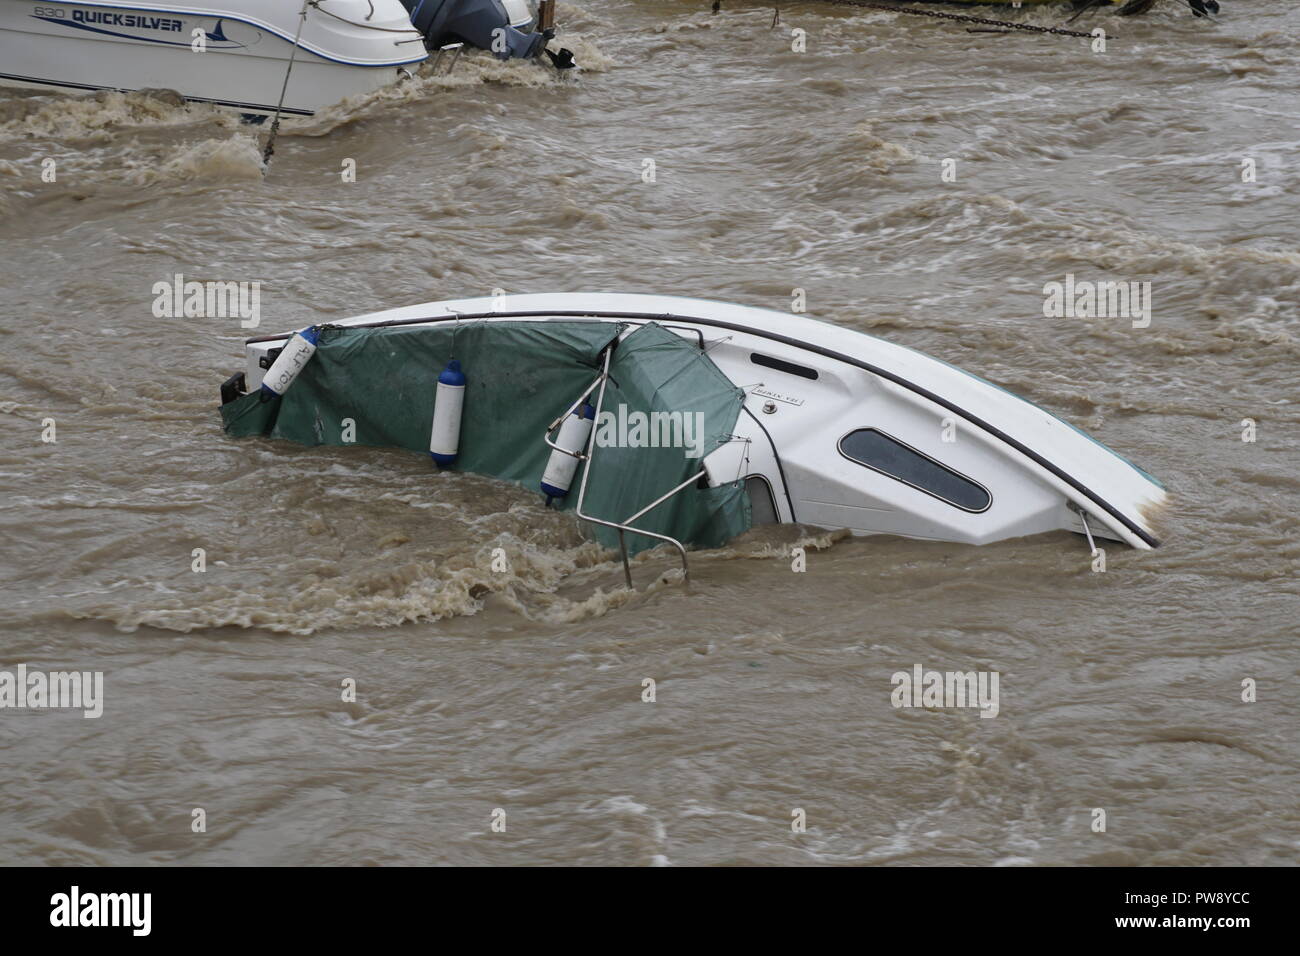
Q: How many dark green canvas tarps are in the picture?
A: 1